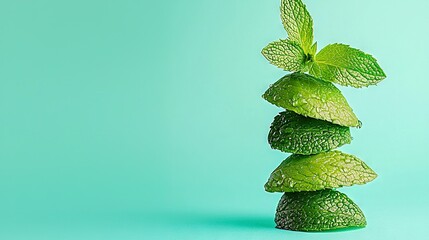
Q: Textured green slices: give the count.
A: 4